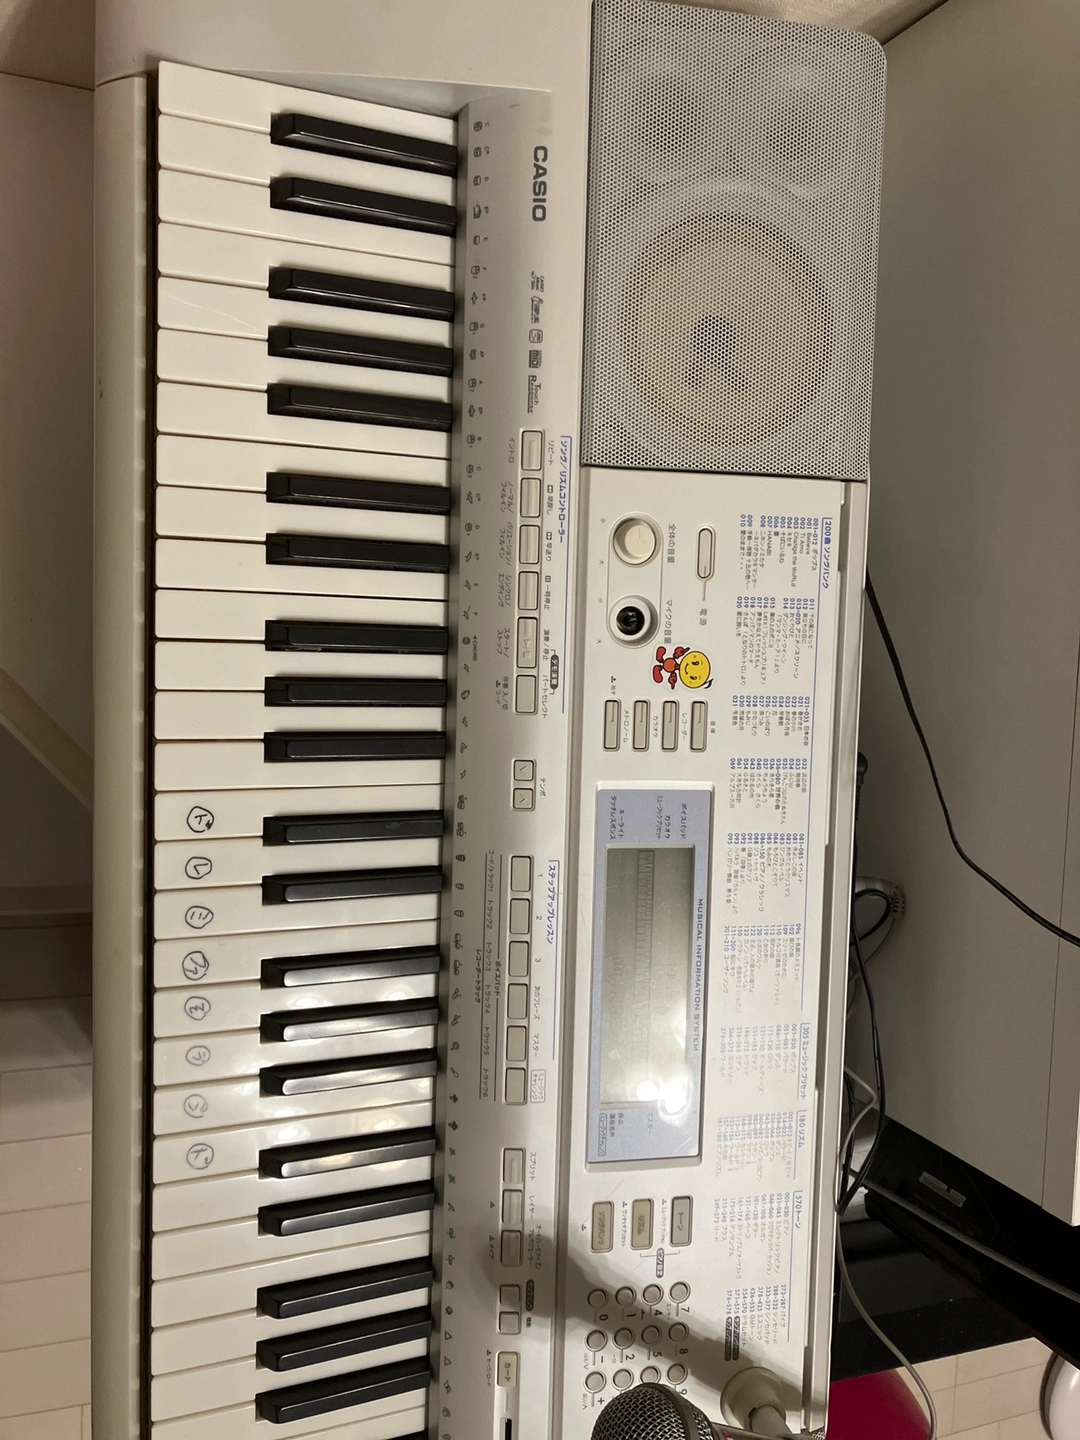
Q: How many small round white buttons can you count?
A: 12